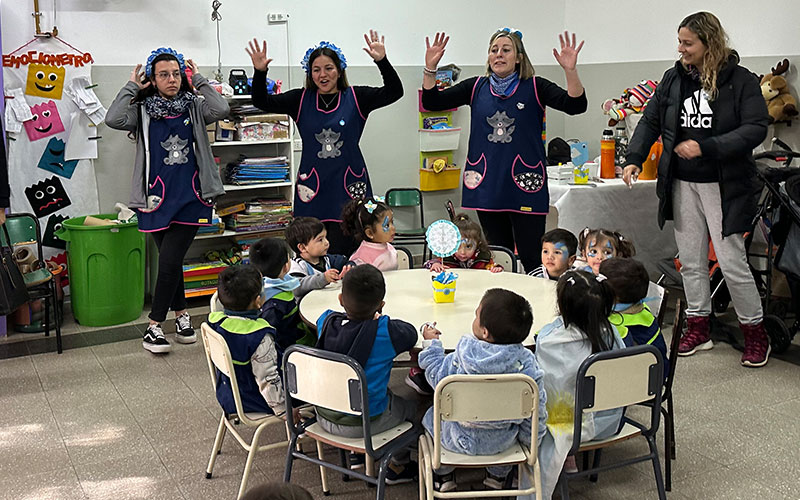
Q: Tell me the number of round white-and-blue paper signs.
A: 1